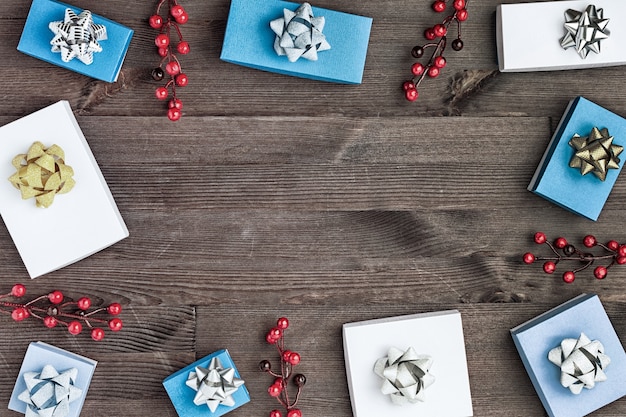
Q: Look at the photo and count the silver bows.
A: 7